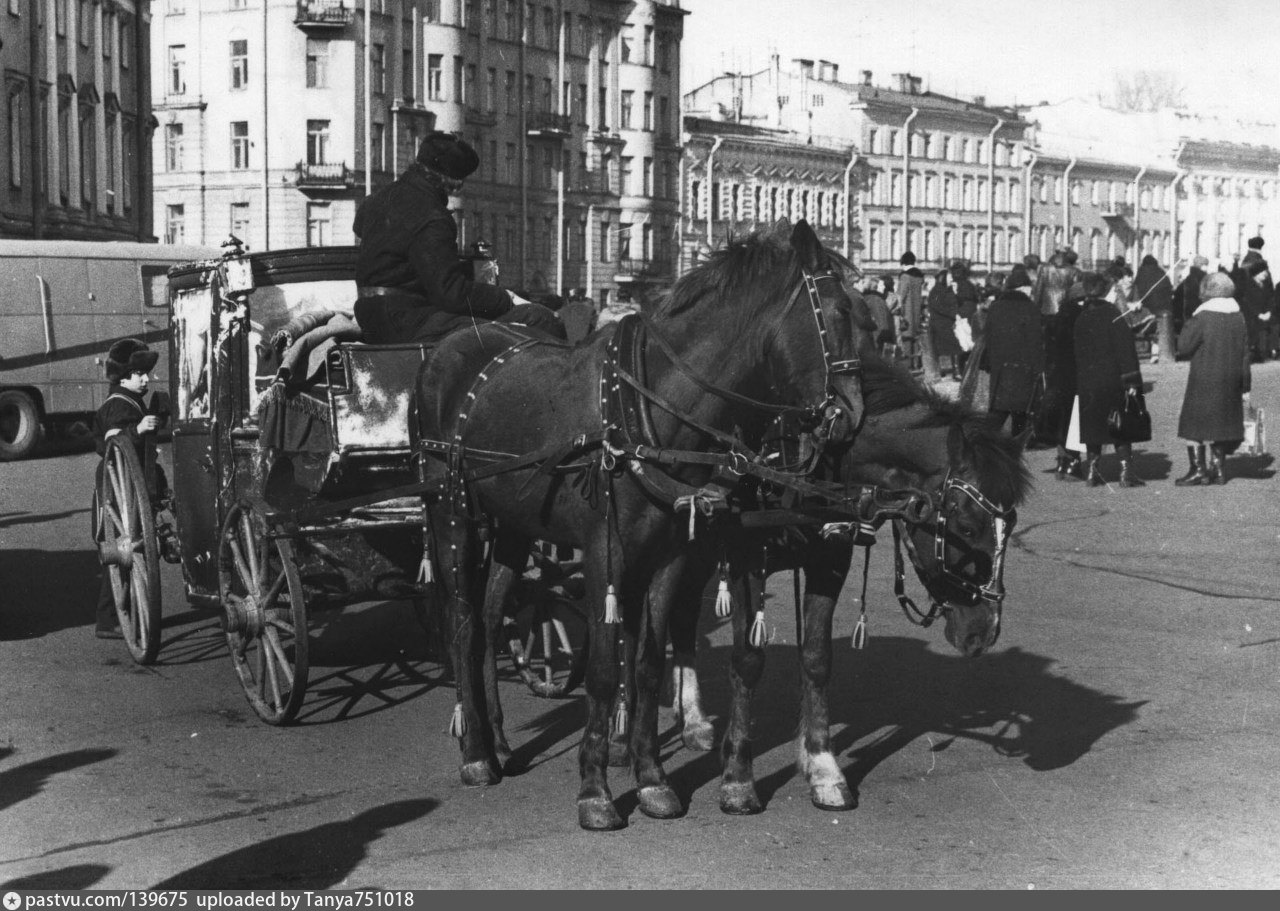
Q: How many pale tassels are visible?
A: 7